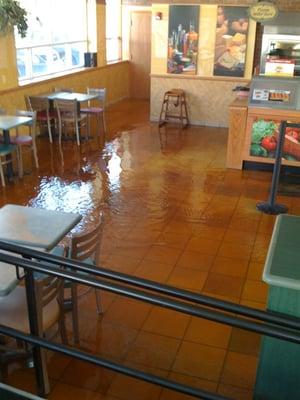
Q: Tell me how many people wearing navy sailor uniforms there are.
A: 0